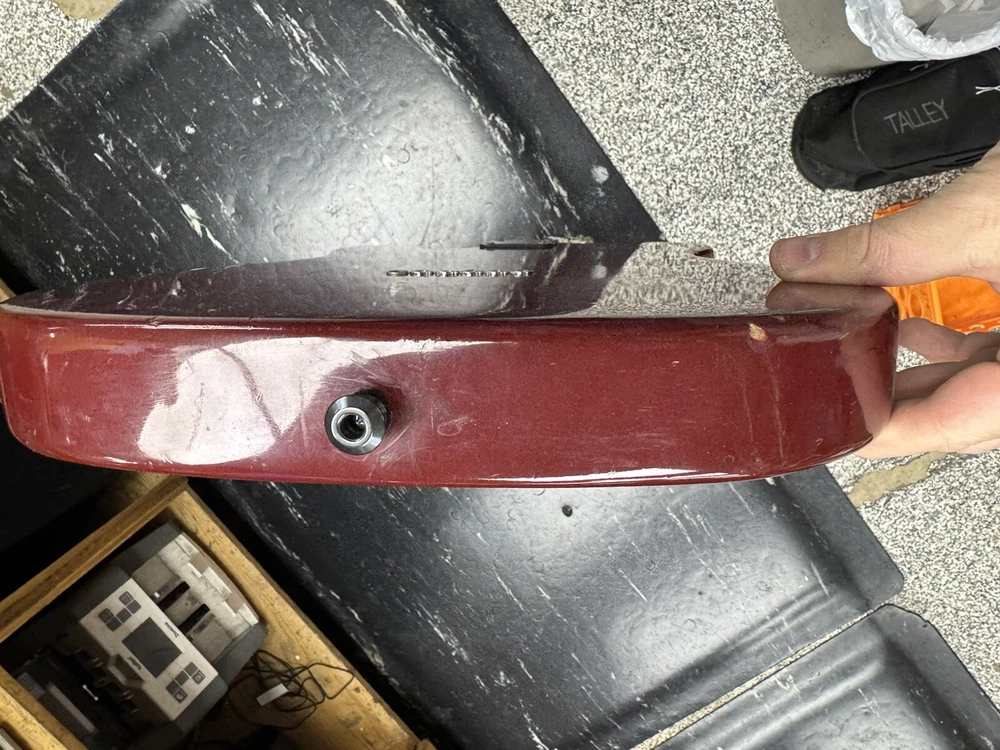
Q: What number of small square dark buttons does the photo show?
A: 10